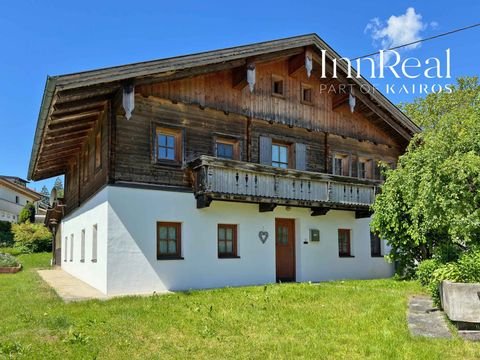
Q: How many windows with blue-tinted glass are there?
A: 3